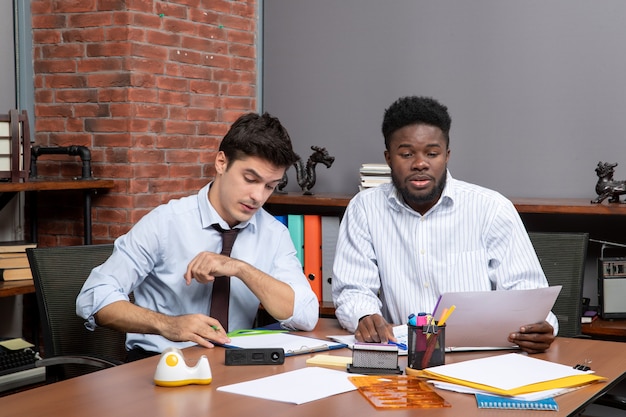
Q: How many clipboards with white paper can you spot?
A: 1